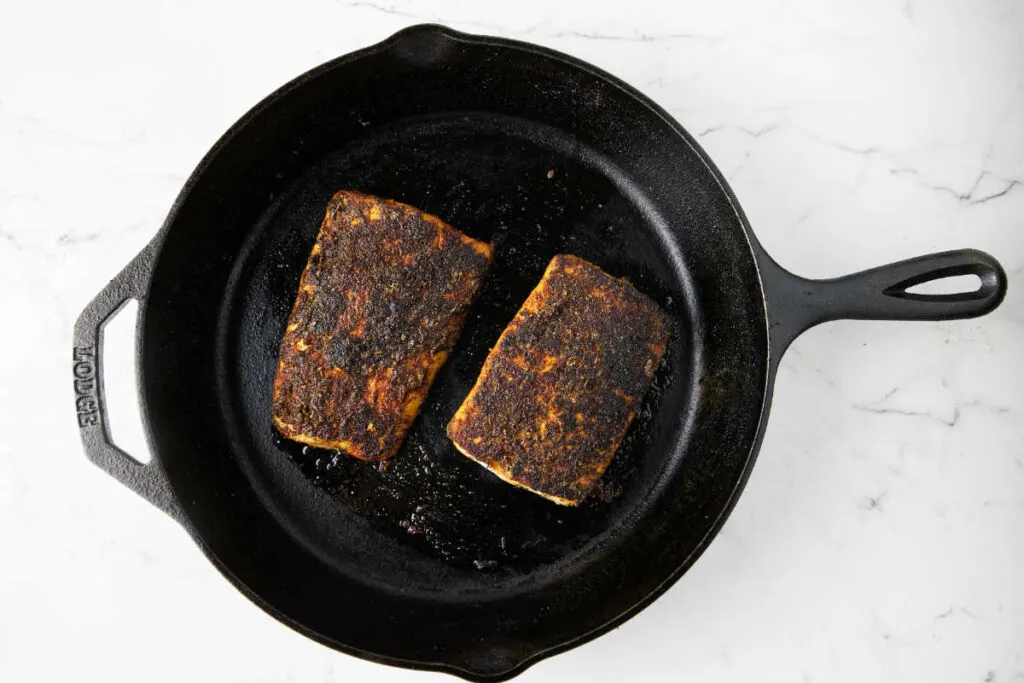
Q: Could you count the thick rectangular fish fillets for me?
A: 2